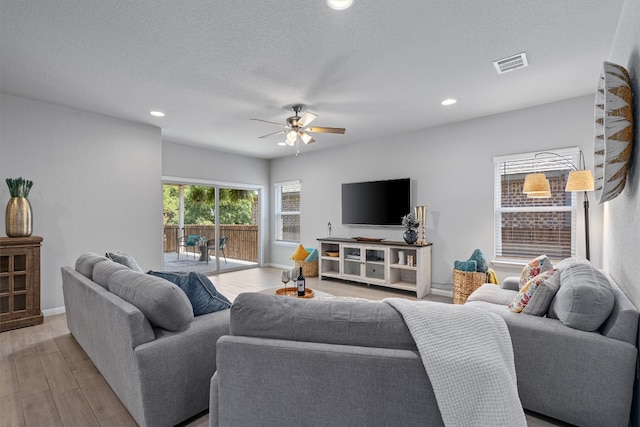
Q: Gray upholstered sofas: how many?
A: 3